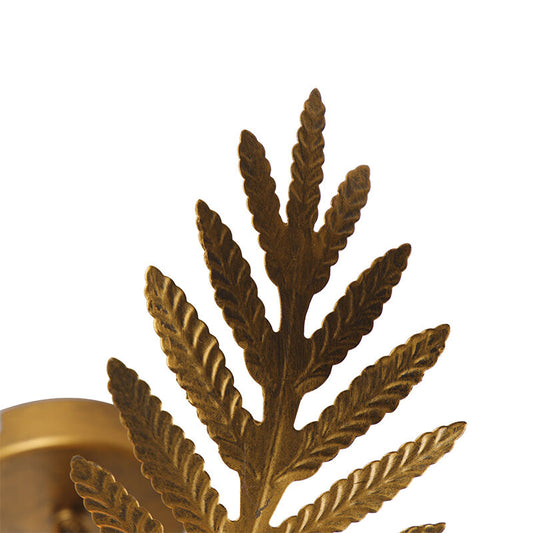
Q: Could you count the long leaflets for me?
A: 11